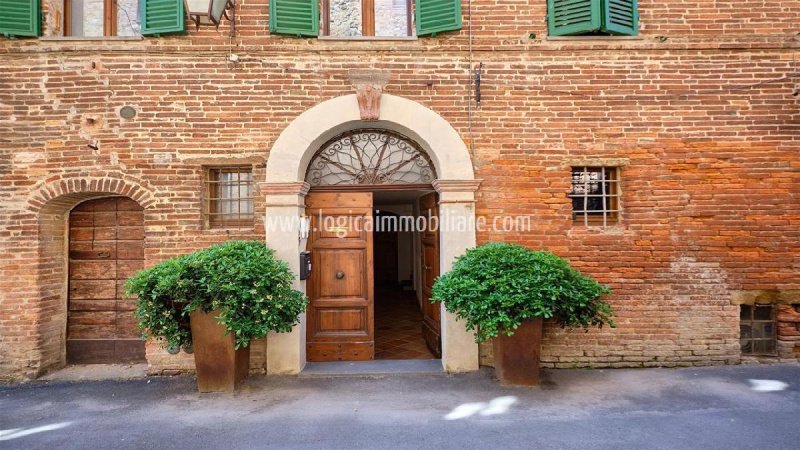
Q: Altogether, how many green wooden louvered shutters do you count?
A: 6